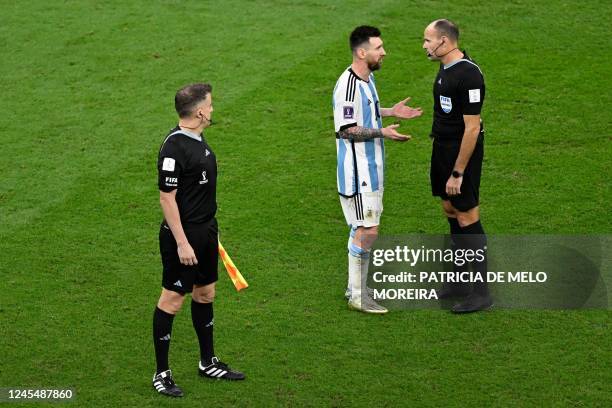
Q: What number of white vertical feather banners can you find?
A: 0